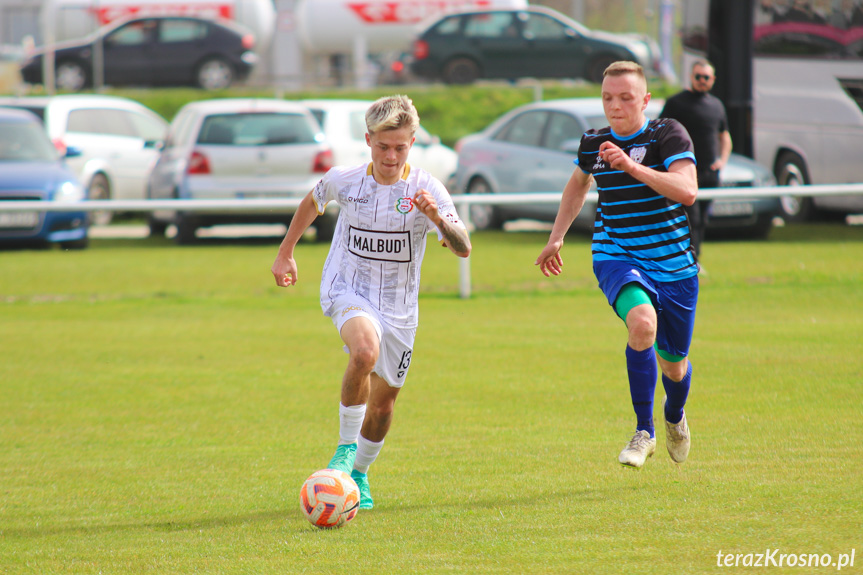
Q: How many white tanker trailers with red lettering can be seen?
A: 2